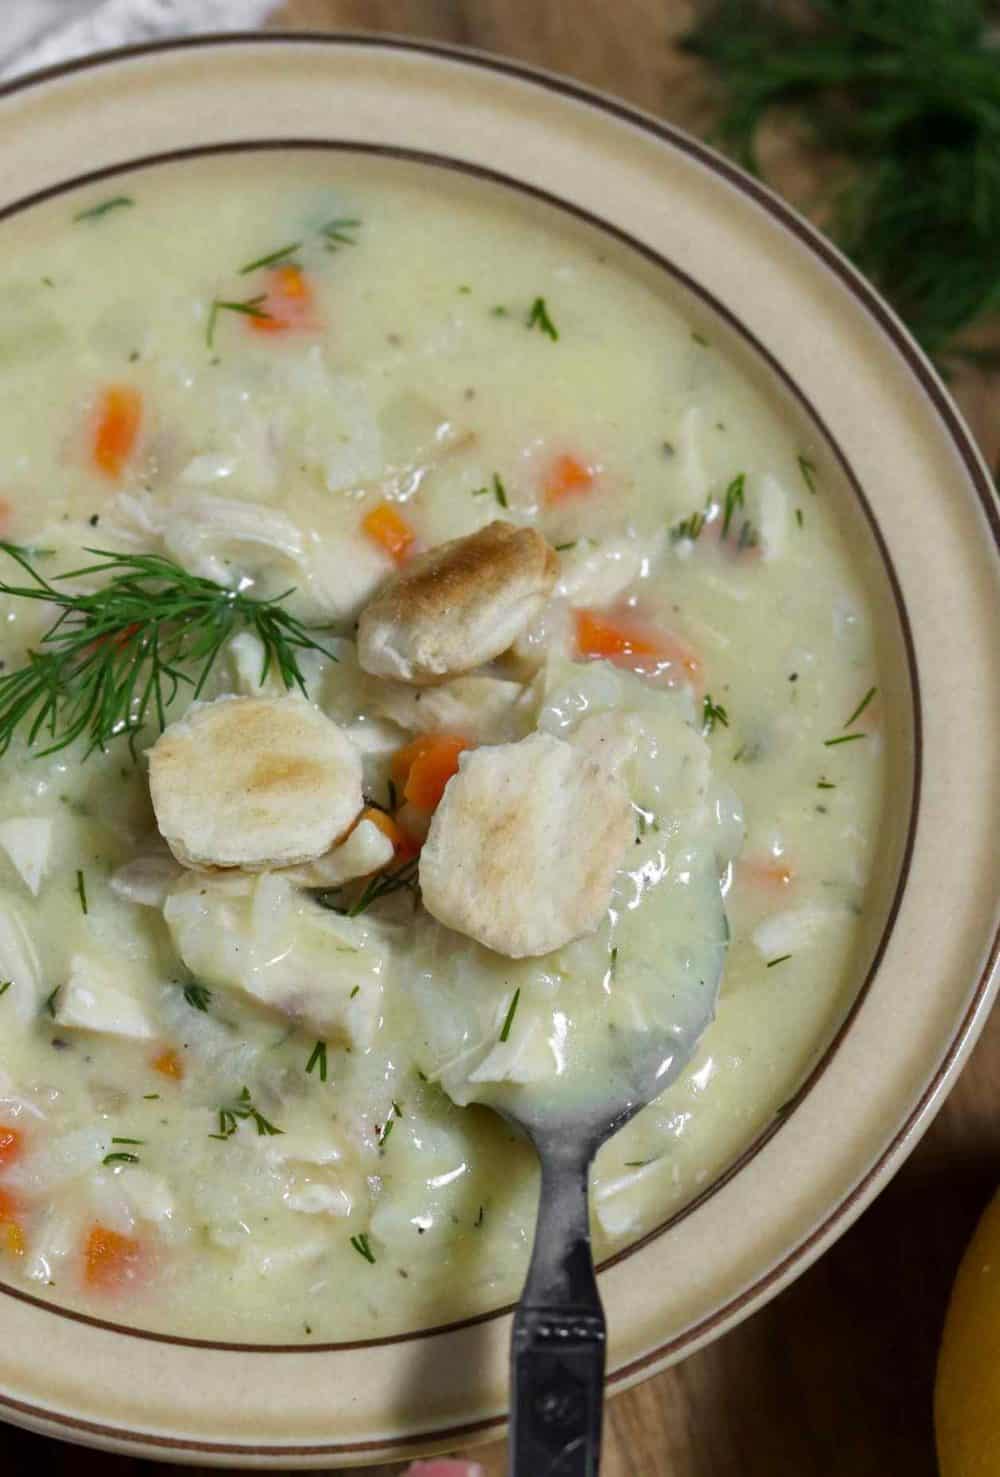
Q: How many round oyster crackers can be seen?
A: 3